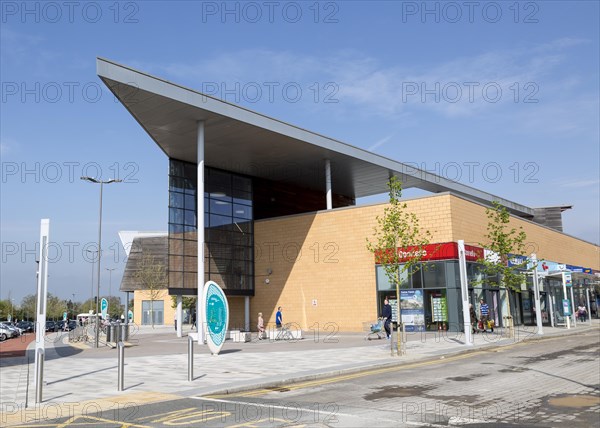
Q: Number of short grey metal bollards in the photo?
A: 3